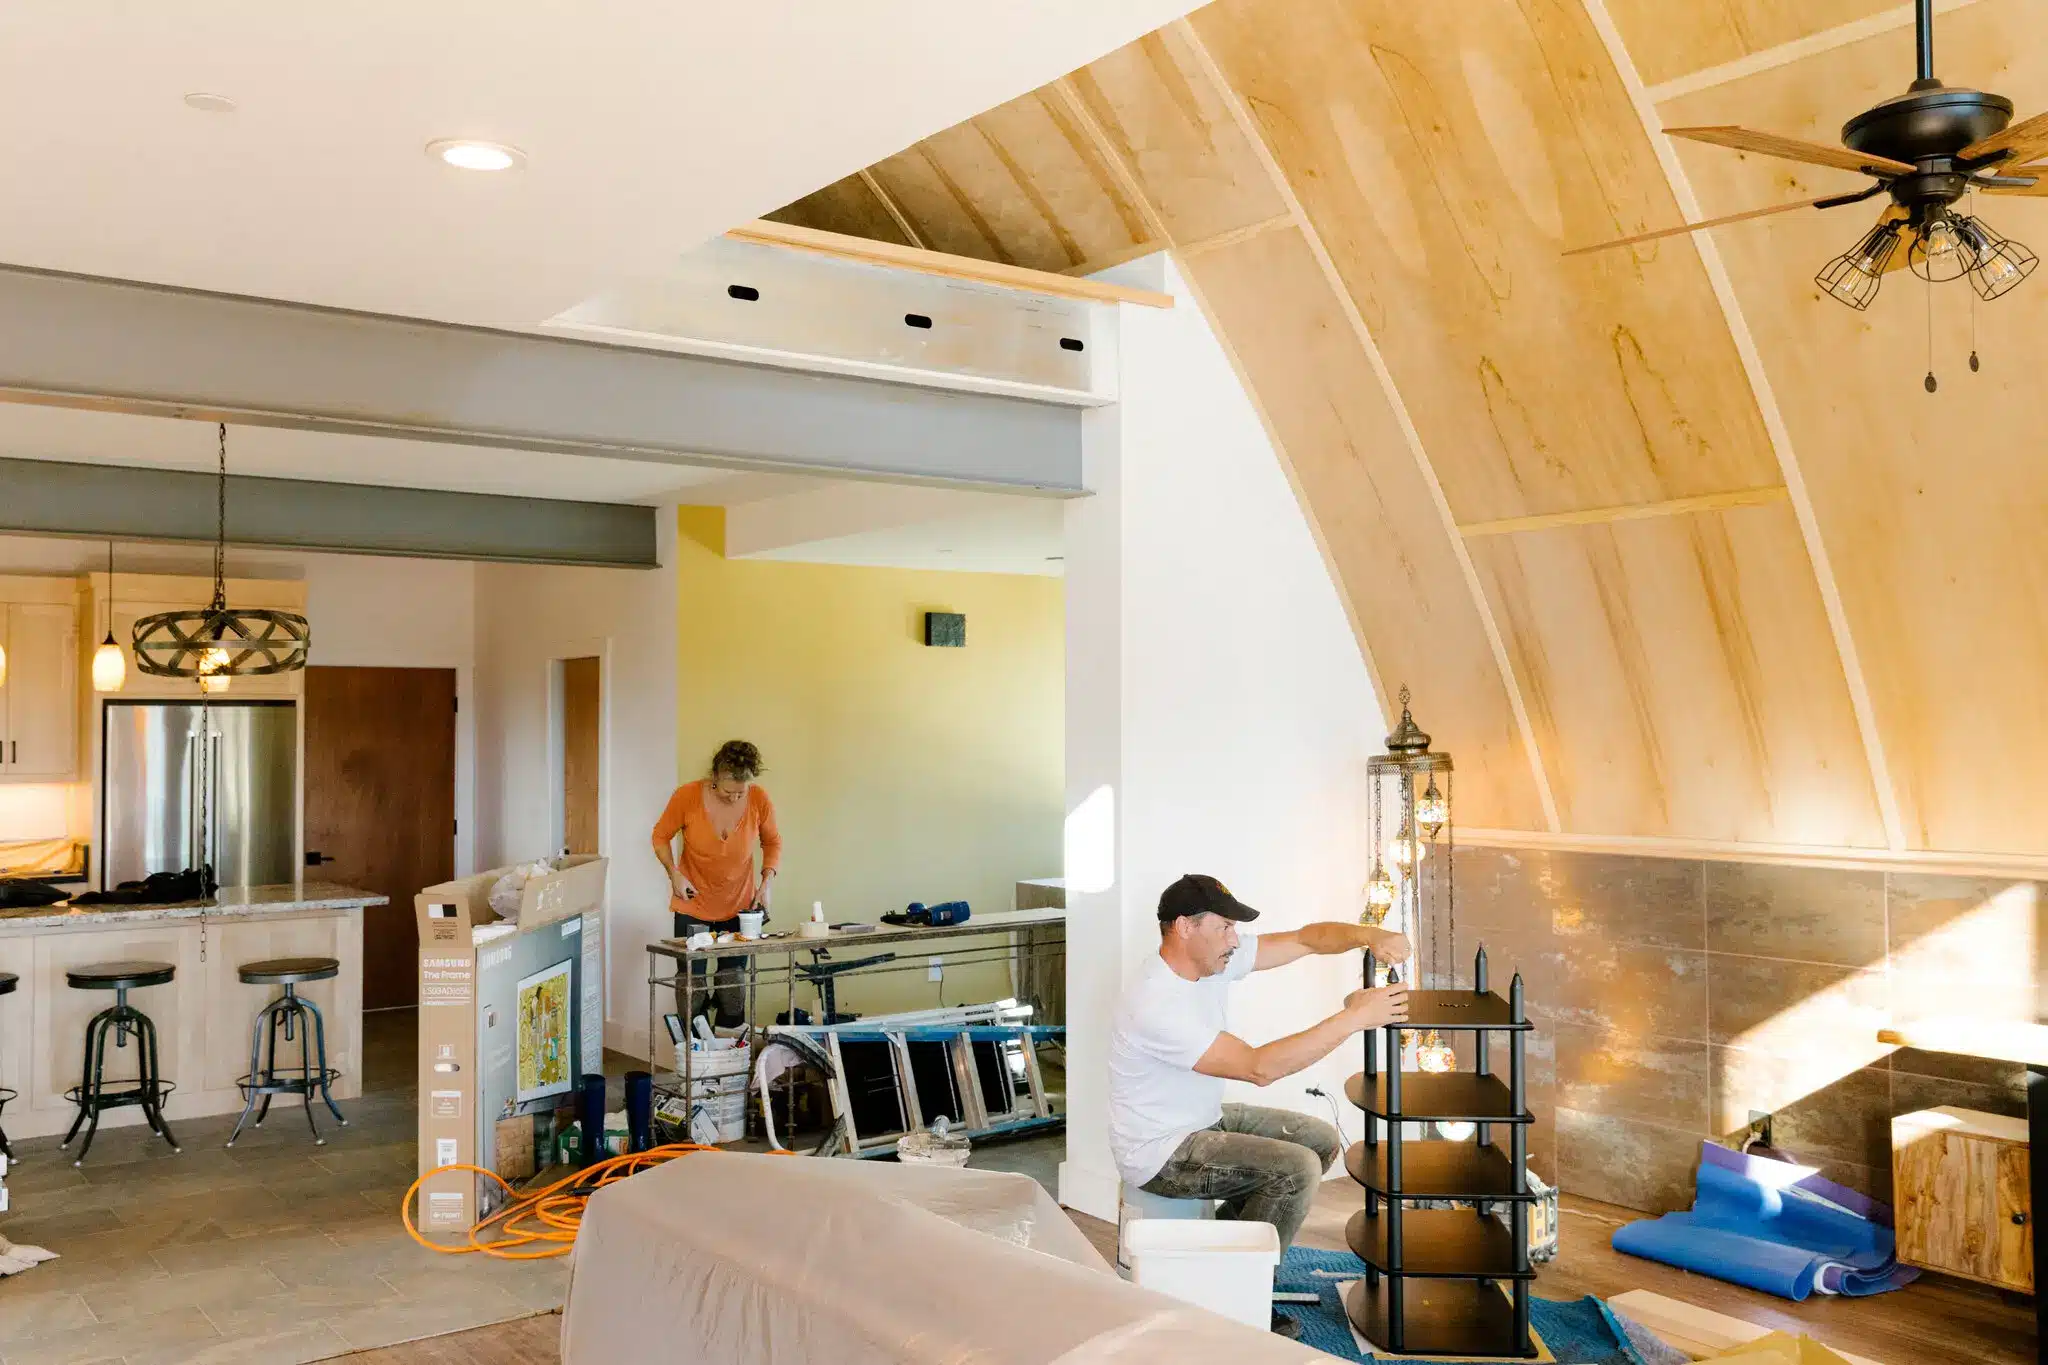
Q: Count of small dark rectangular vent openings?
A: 3